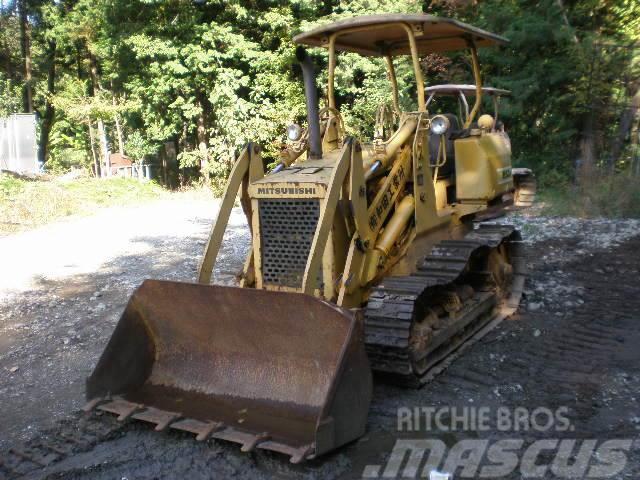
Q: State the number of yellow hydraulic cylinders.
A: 3